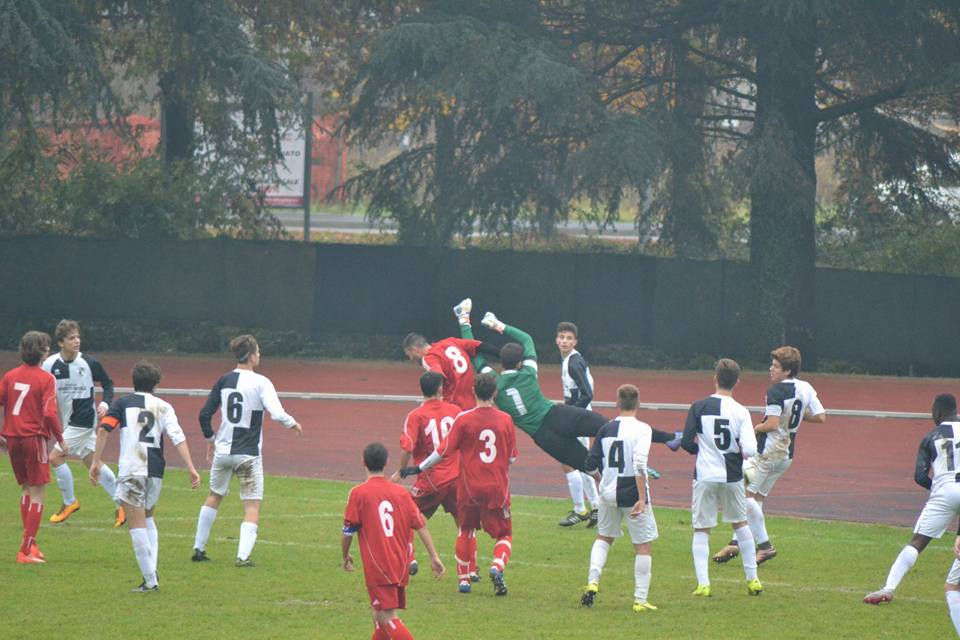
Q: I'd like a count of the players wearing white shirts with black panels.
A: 8